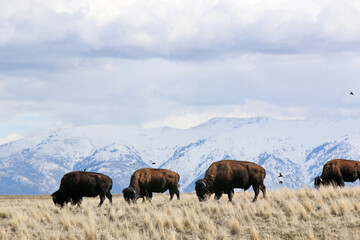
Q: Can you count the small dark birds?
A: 5